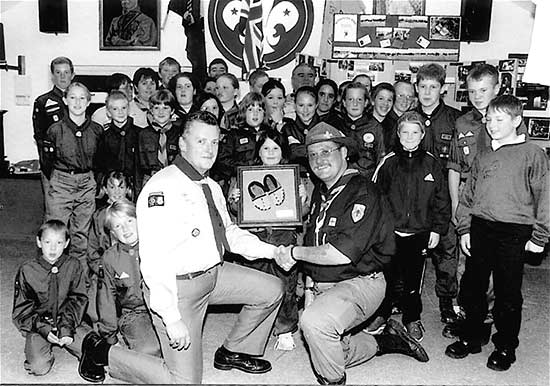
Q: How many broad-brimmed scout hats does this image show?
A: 1